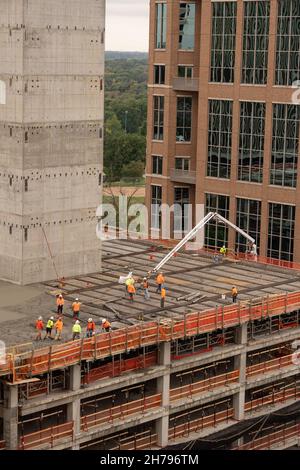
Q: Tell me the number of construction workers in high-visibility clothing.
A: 15